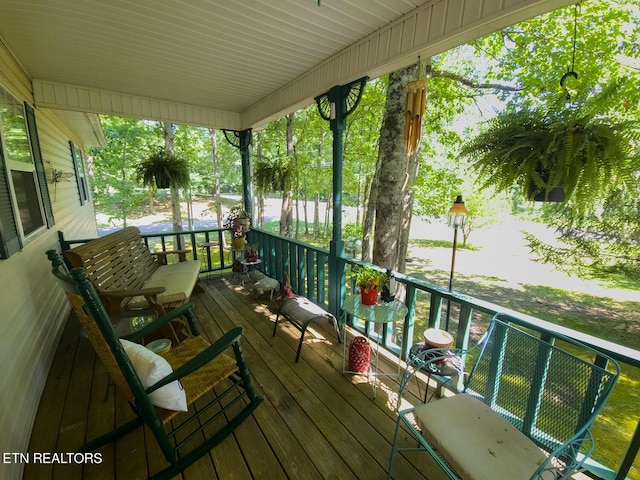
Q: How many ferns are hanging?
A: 3